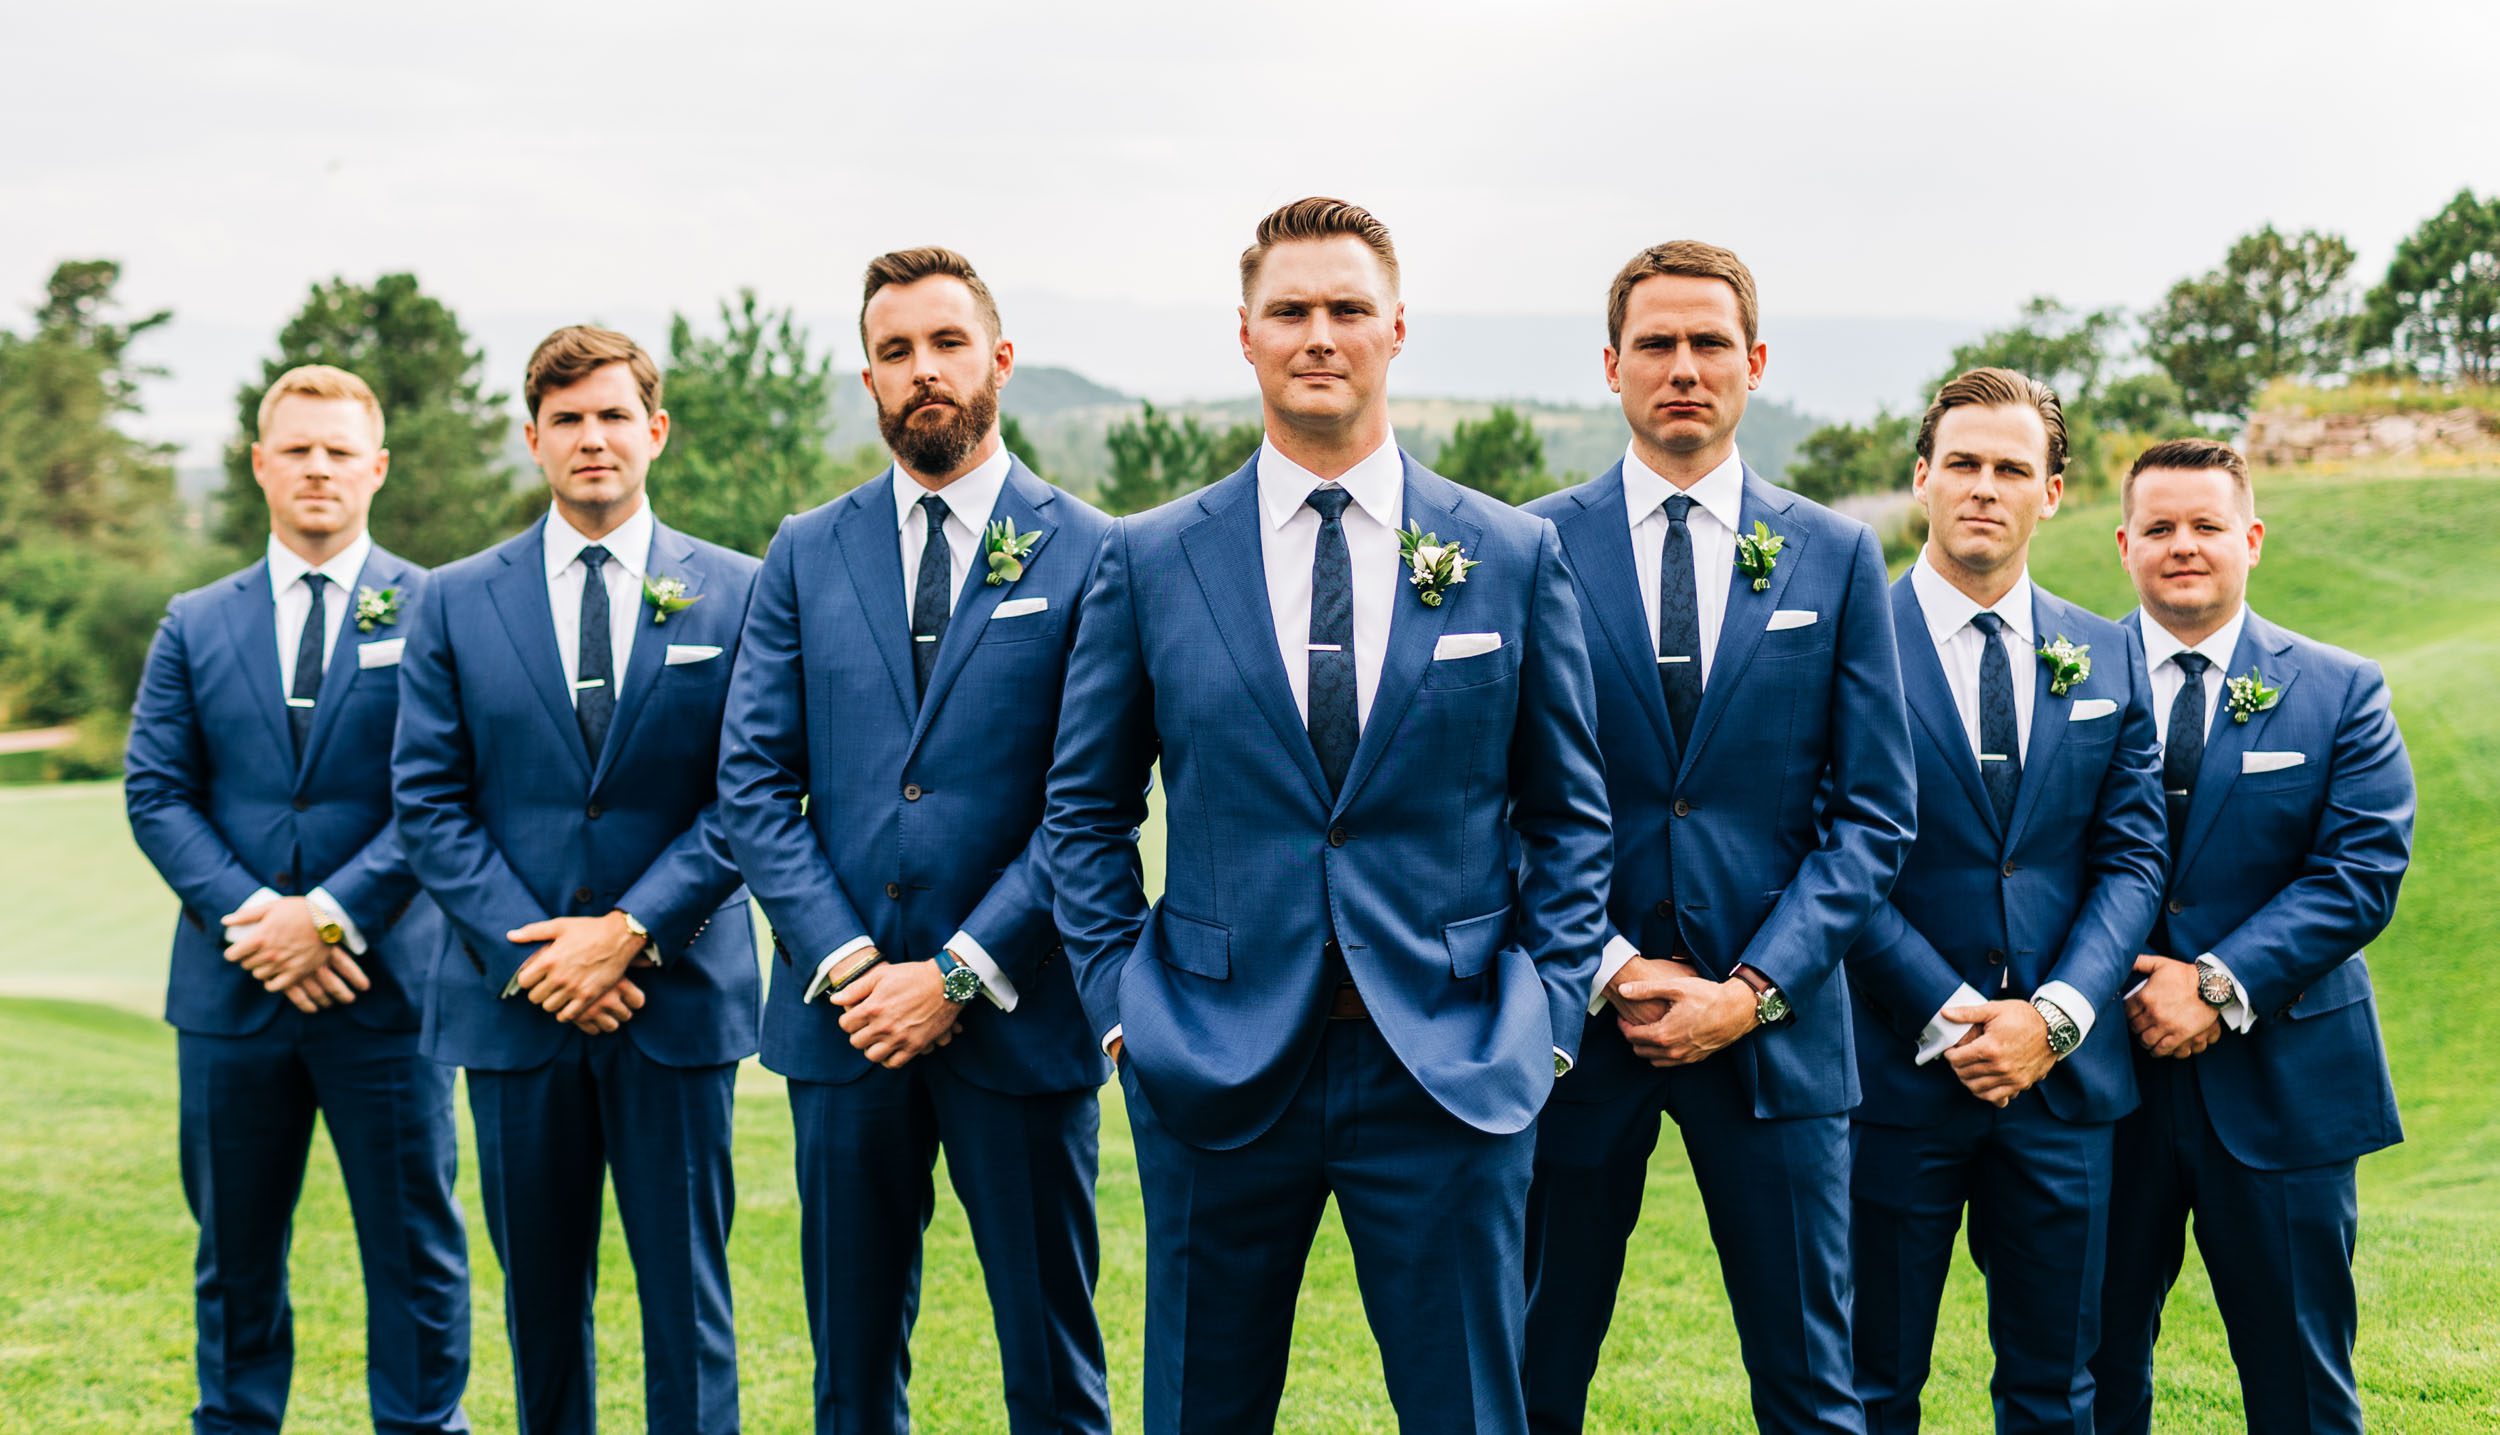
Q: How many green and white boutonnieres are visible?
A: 7